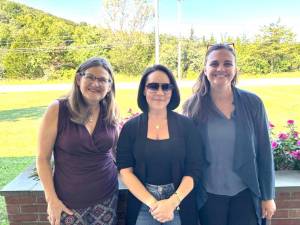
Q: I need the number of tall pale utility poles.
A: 2